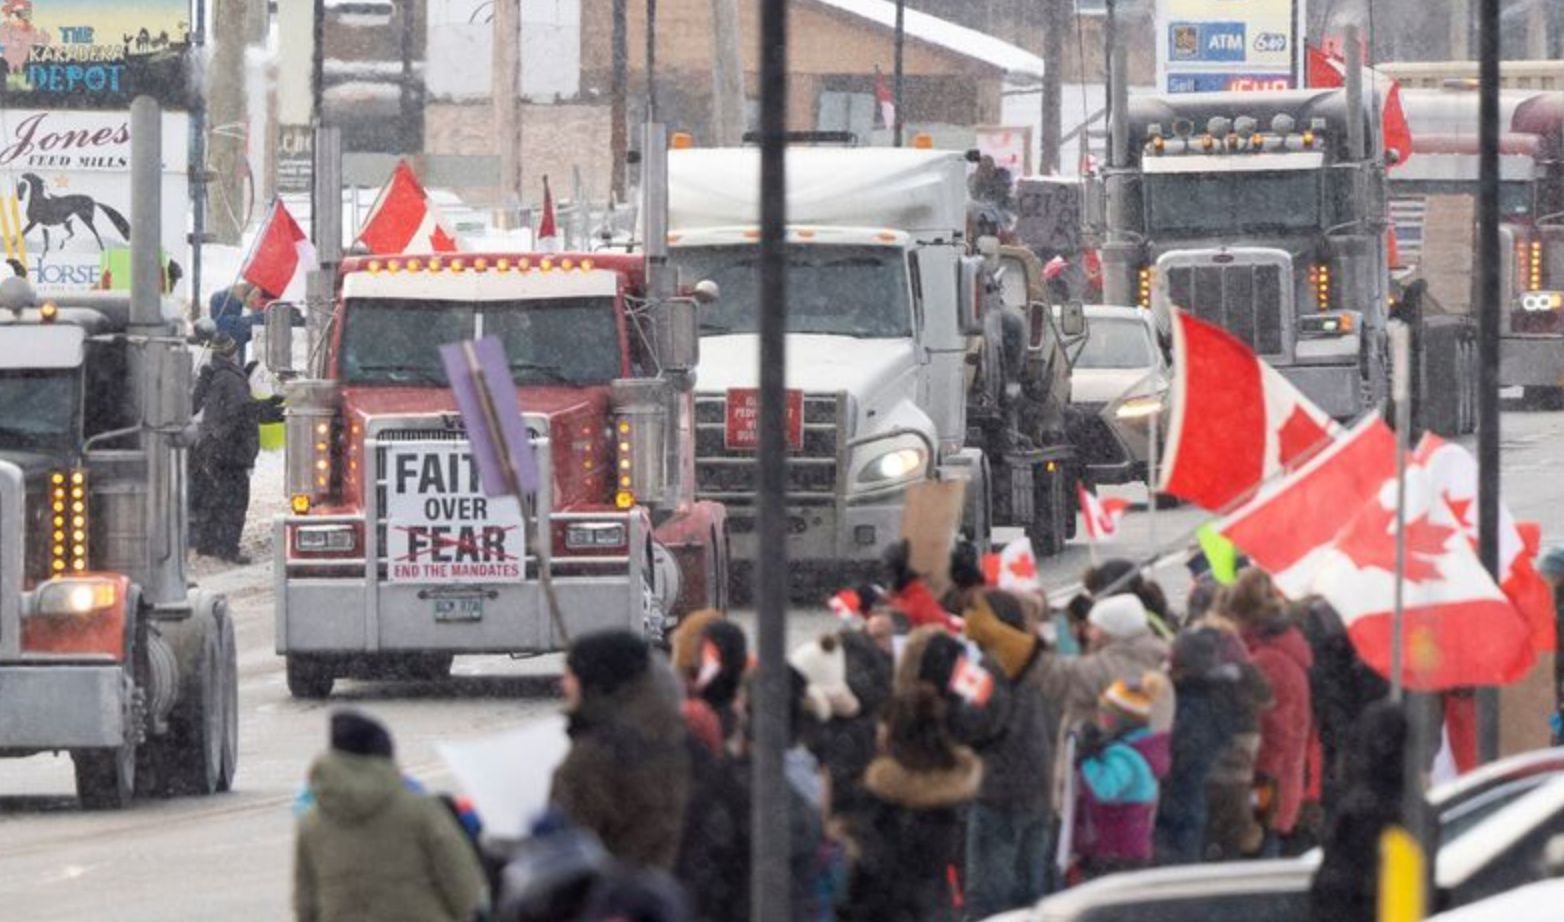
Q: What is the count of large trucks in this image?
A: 5